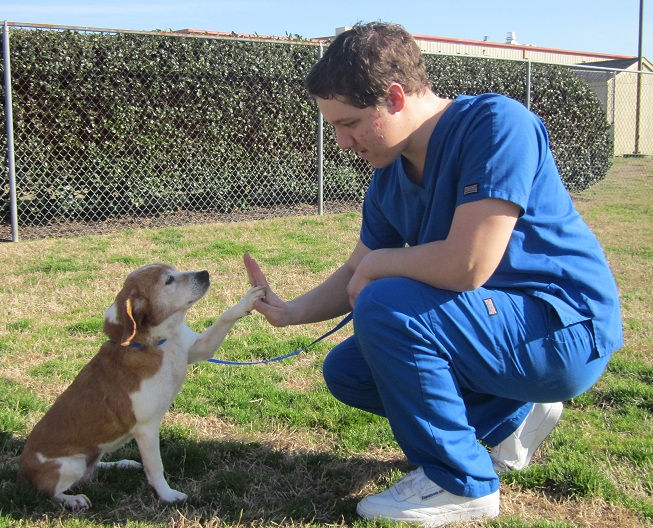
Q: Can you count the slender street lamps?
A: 1